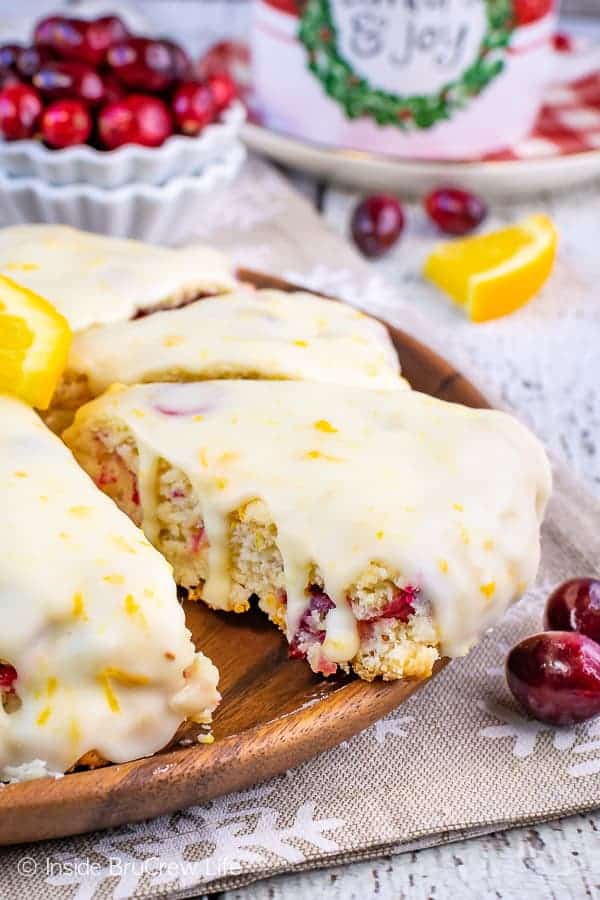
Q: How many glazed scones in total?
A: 4